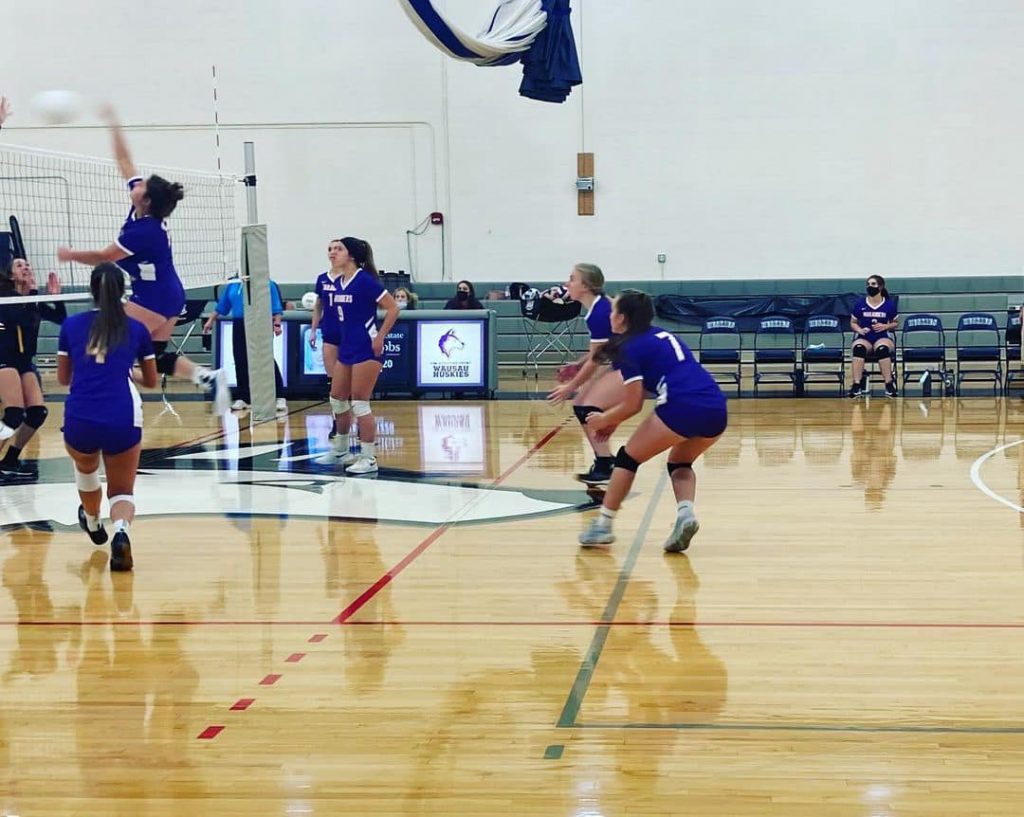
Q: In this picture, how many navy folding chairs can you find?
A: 7